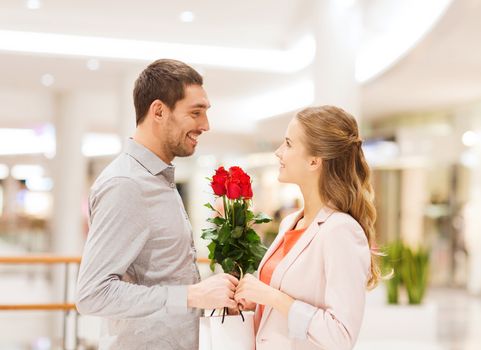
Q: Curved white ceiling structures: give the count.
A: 2